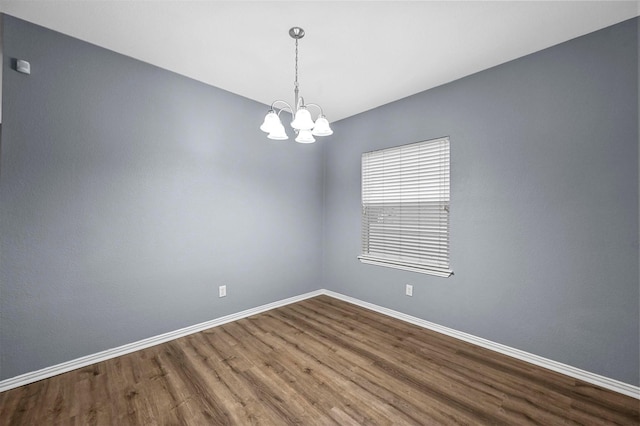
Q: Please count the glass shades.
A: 5